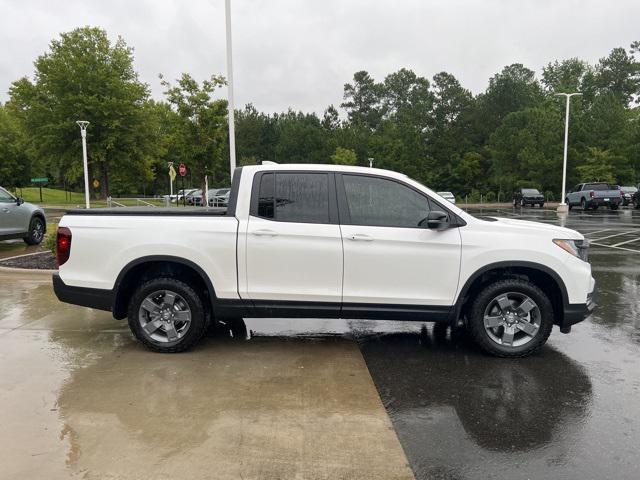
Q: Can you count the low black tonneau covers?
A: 1